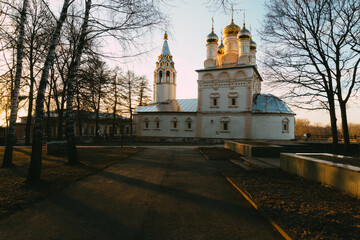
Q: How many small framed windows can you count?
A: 8